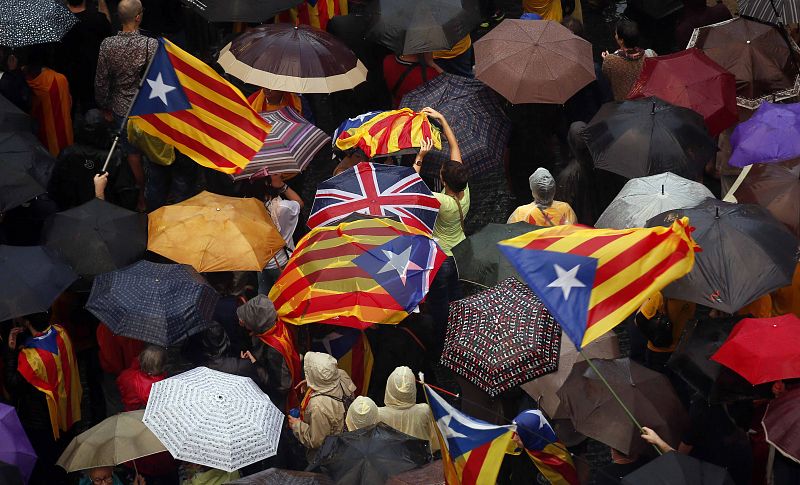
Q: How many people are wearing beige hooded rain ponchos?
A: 3